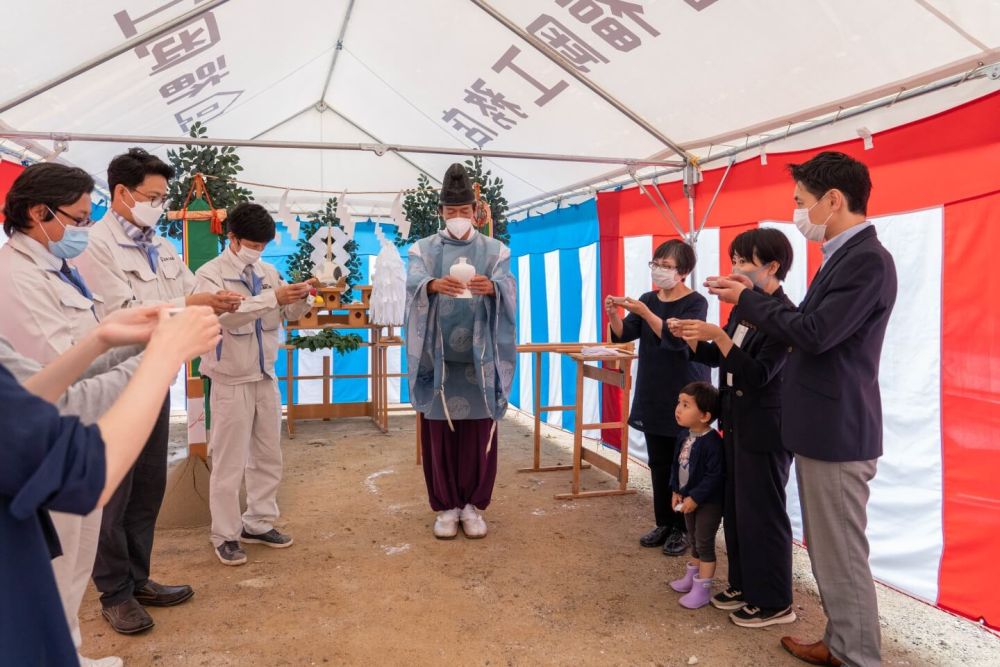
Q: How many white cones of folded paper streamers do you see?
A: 1